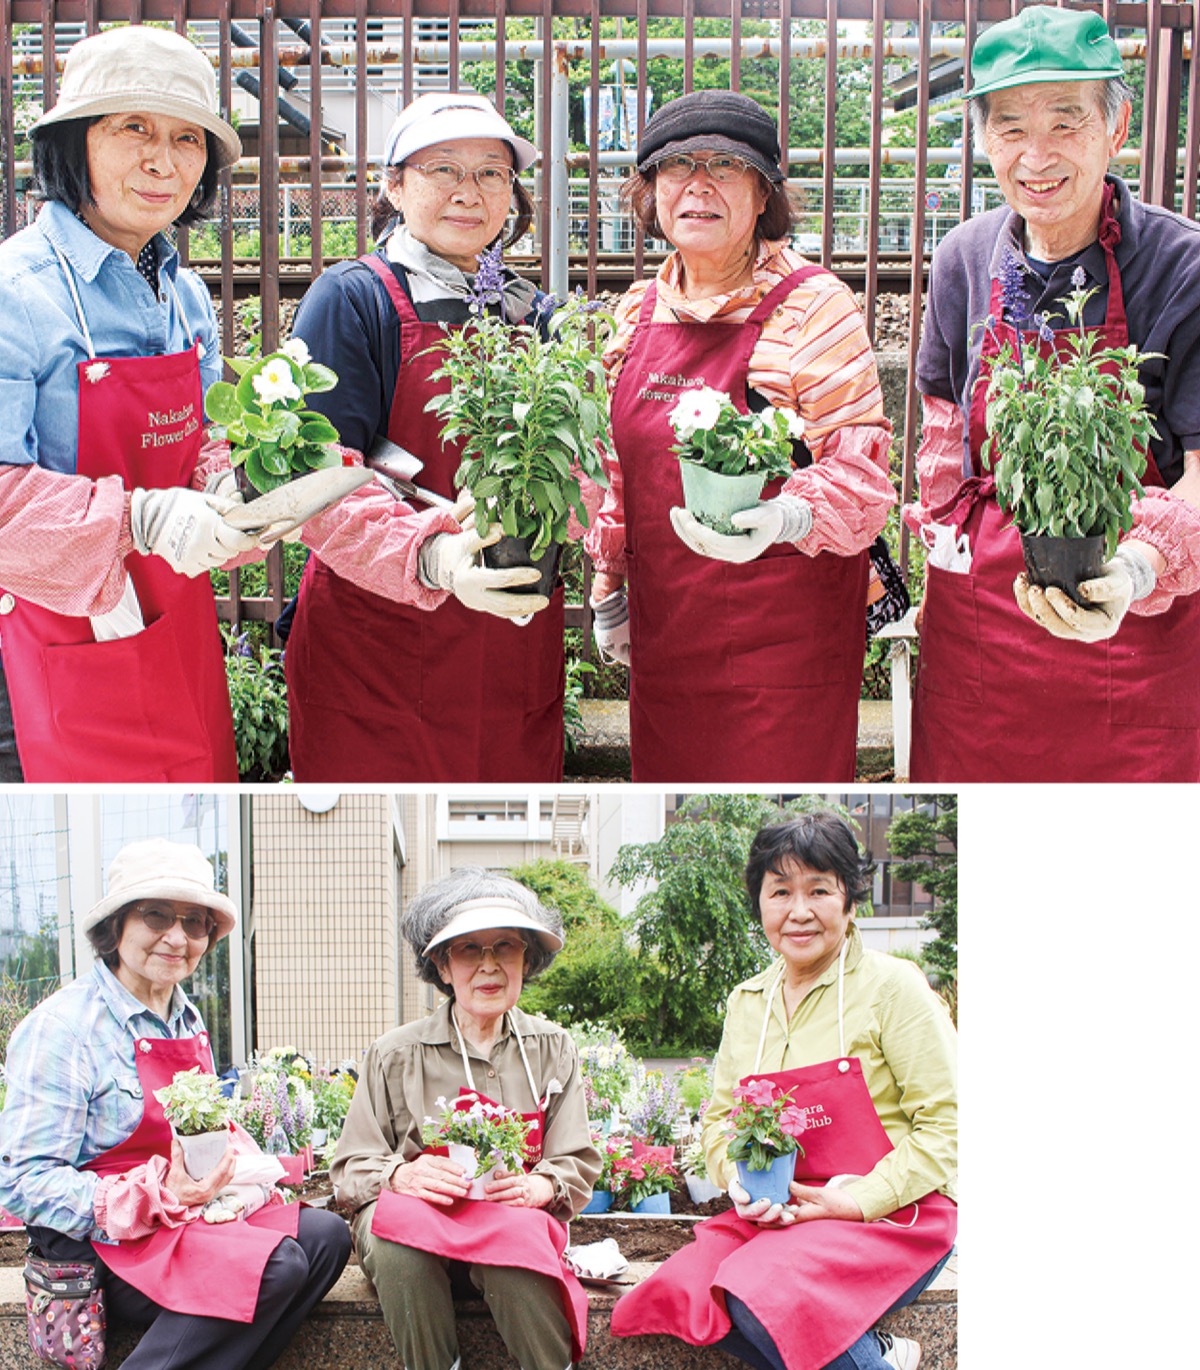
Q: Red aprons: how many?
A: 7